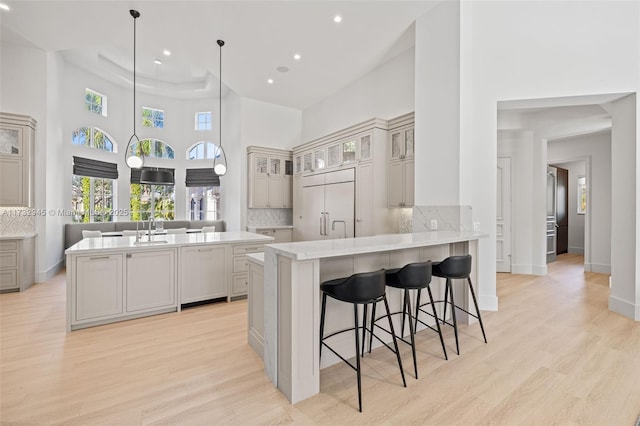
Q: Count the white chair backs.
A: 4